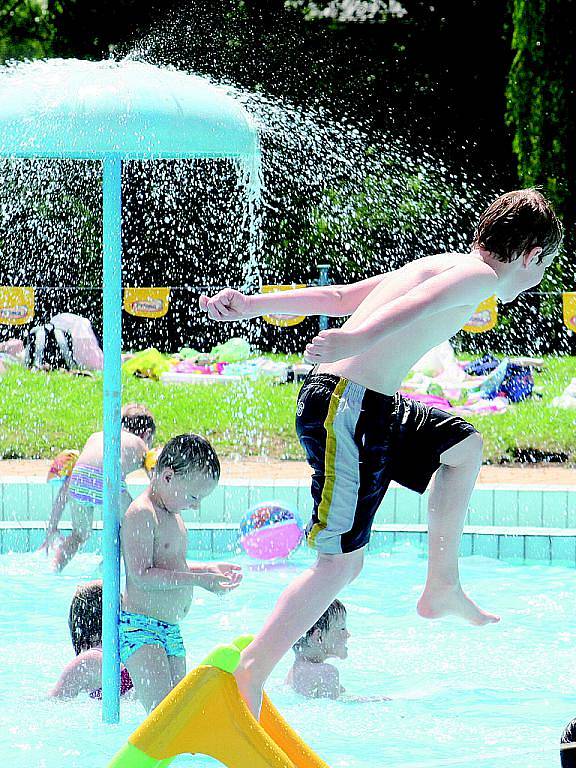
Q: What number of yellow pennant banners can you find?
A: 5